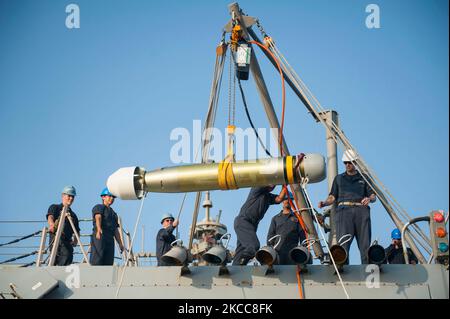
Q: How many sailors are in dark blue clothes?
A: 7